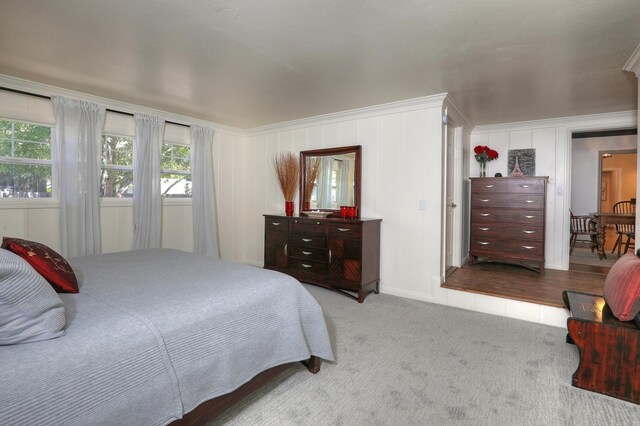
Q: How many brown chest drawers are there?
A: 2